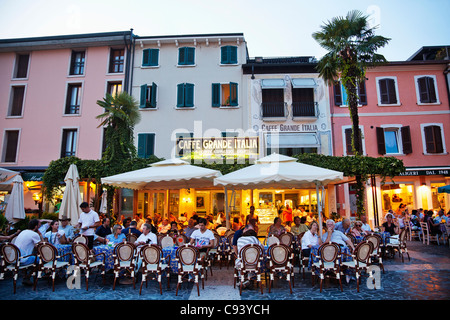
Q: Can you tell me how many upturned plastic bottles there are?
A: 0